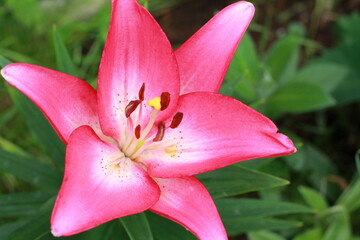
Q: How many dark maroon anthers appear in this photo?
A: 6